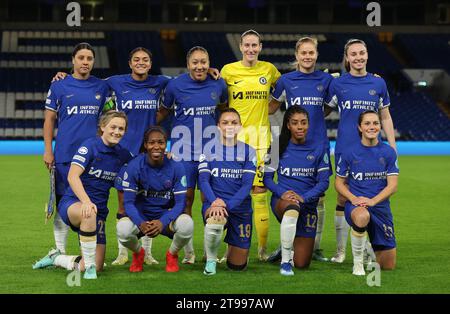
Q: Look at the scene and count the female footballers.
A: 11